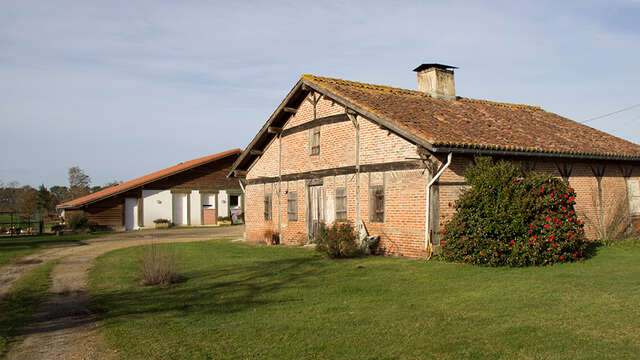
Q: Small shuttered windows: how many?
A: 5